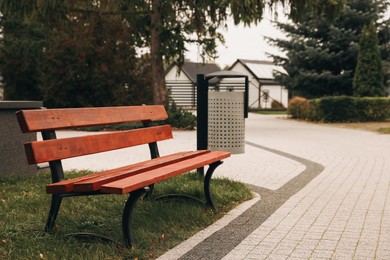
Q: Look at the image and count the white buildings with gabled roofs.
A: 2